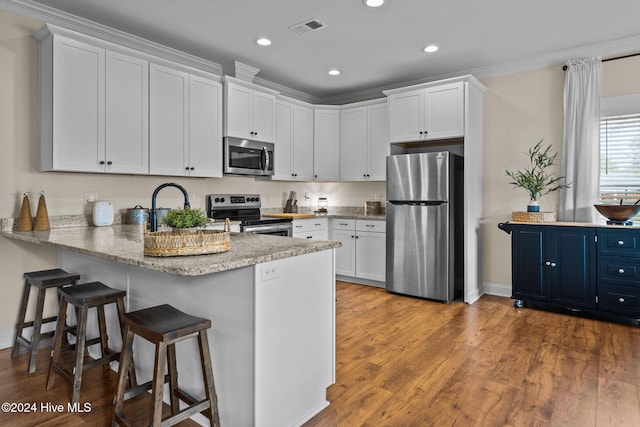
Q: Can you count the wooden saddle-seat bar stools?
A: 3